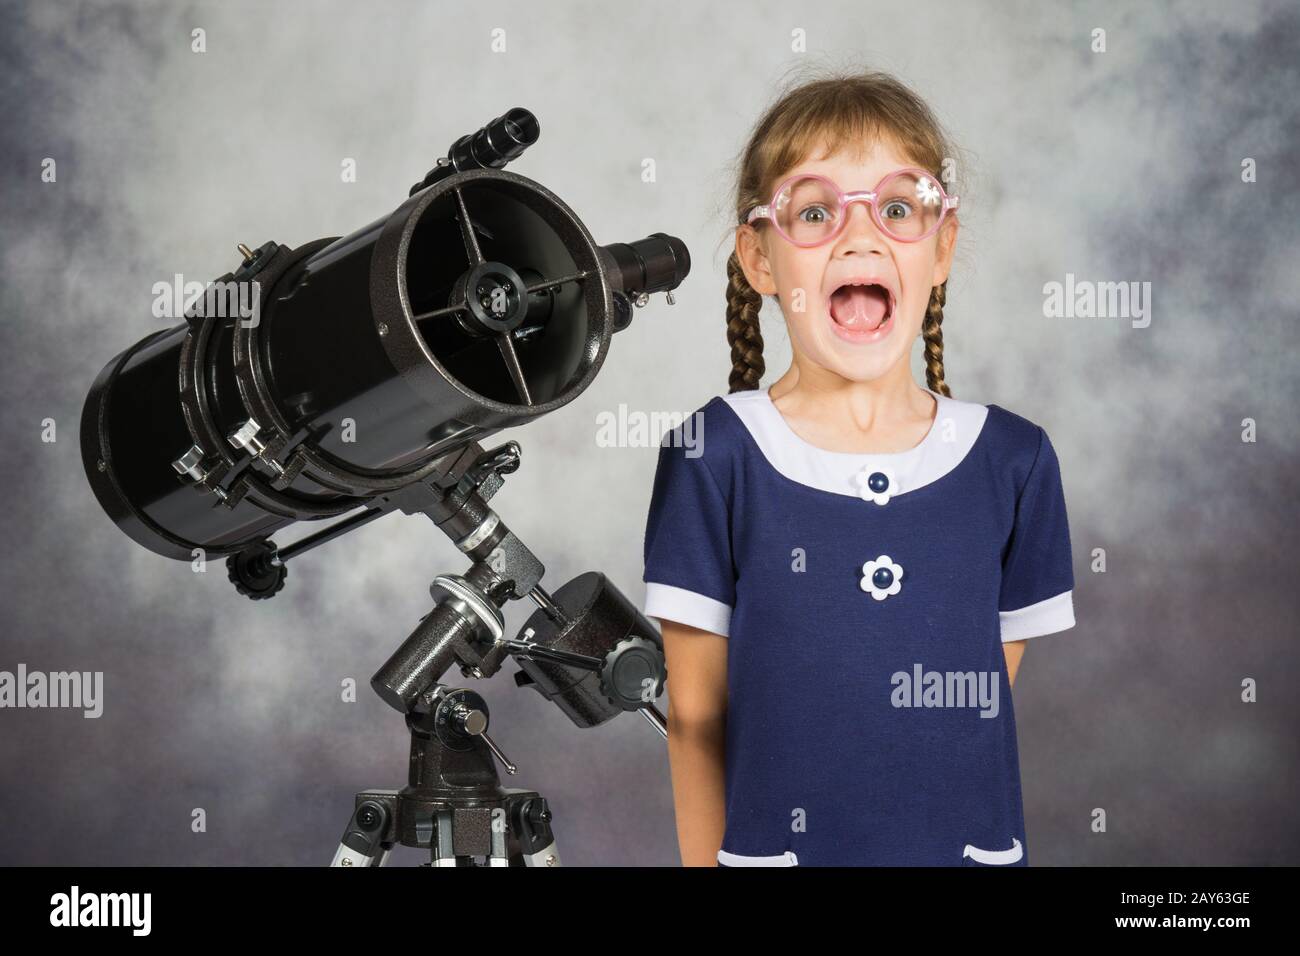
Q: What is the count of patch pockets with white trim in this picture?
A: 2